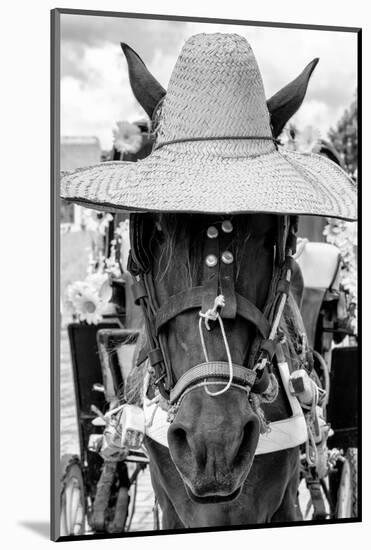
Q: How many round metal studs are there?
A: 4